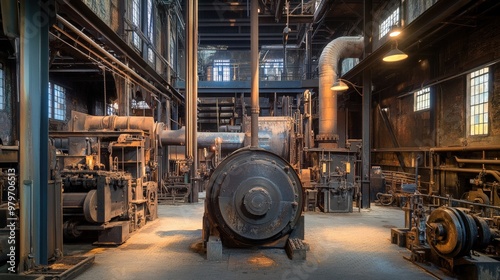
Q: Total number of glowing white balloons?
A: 0